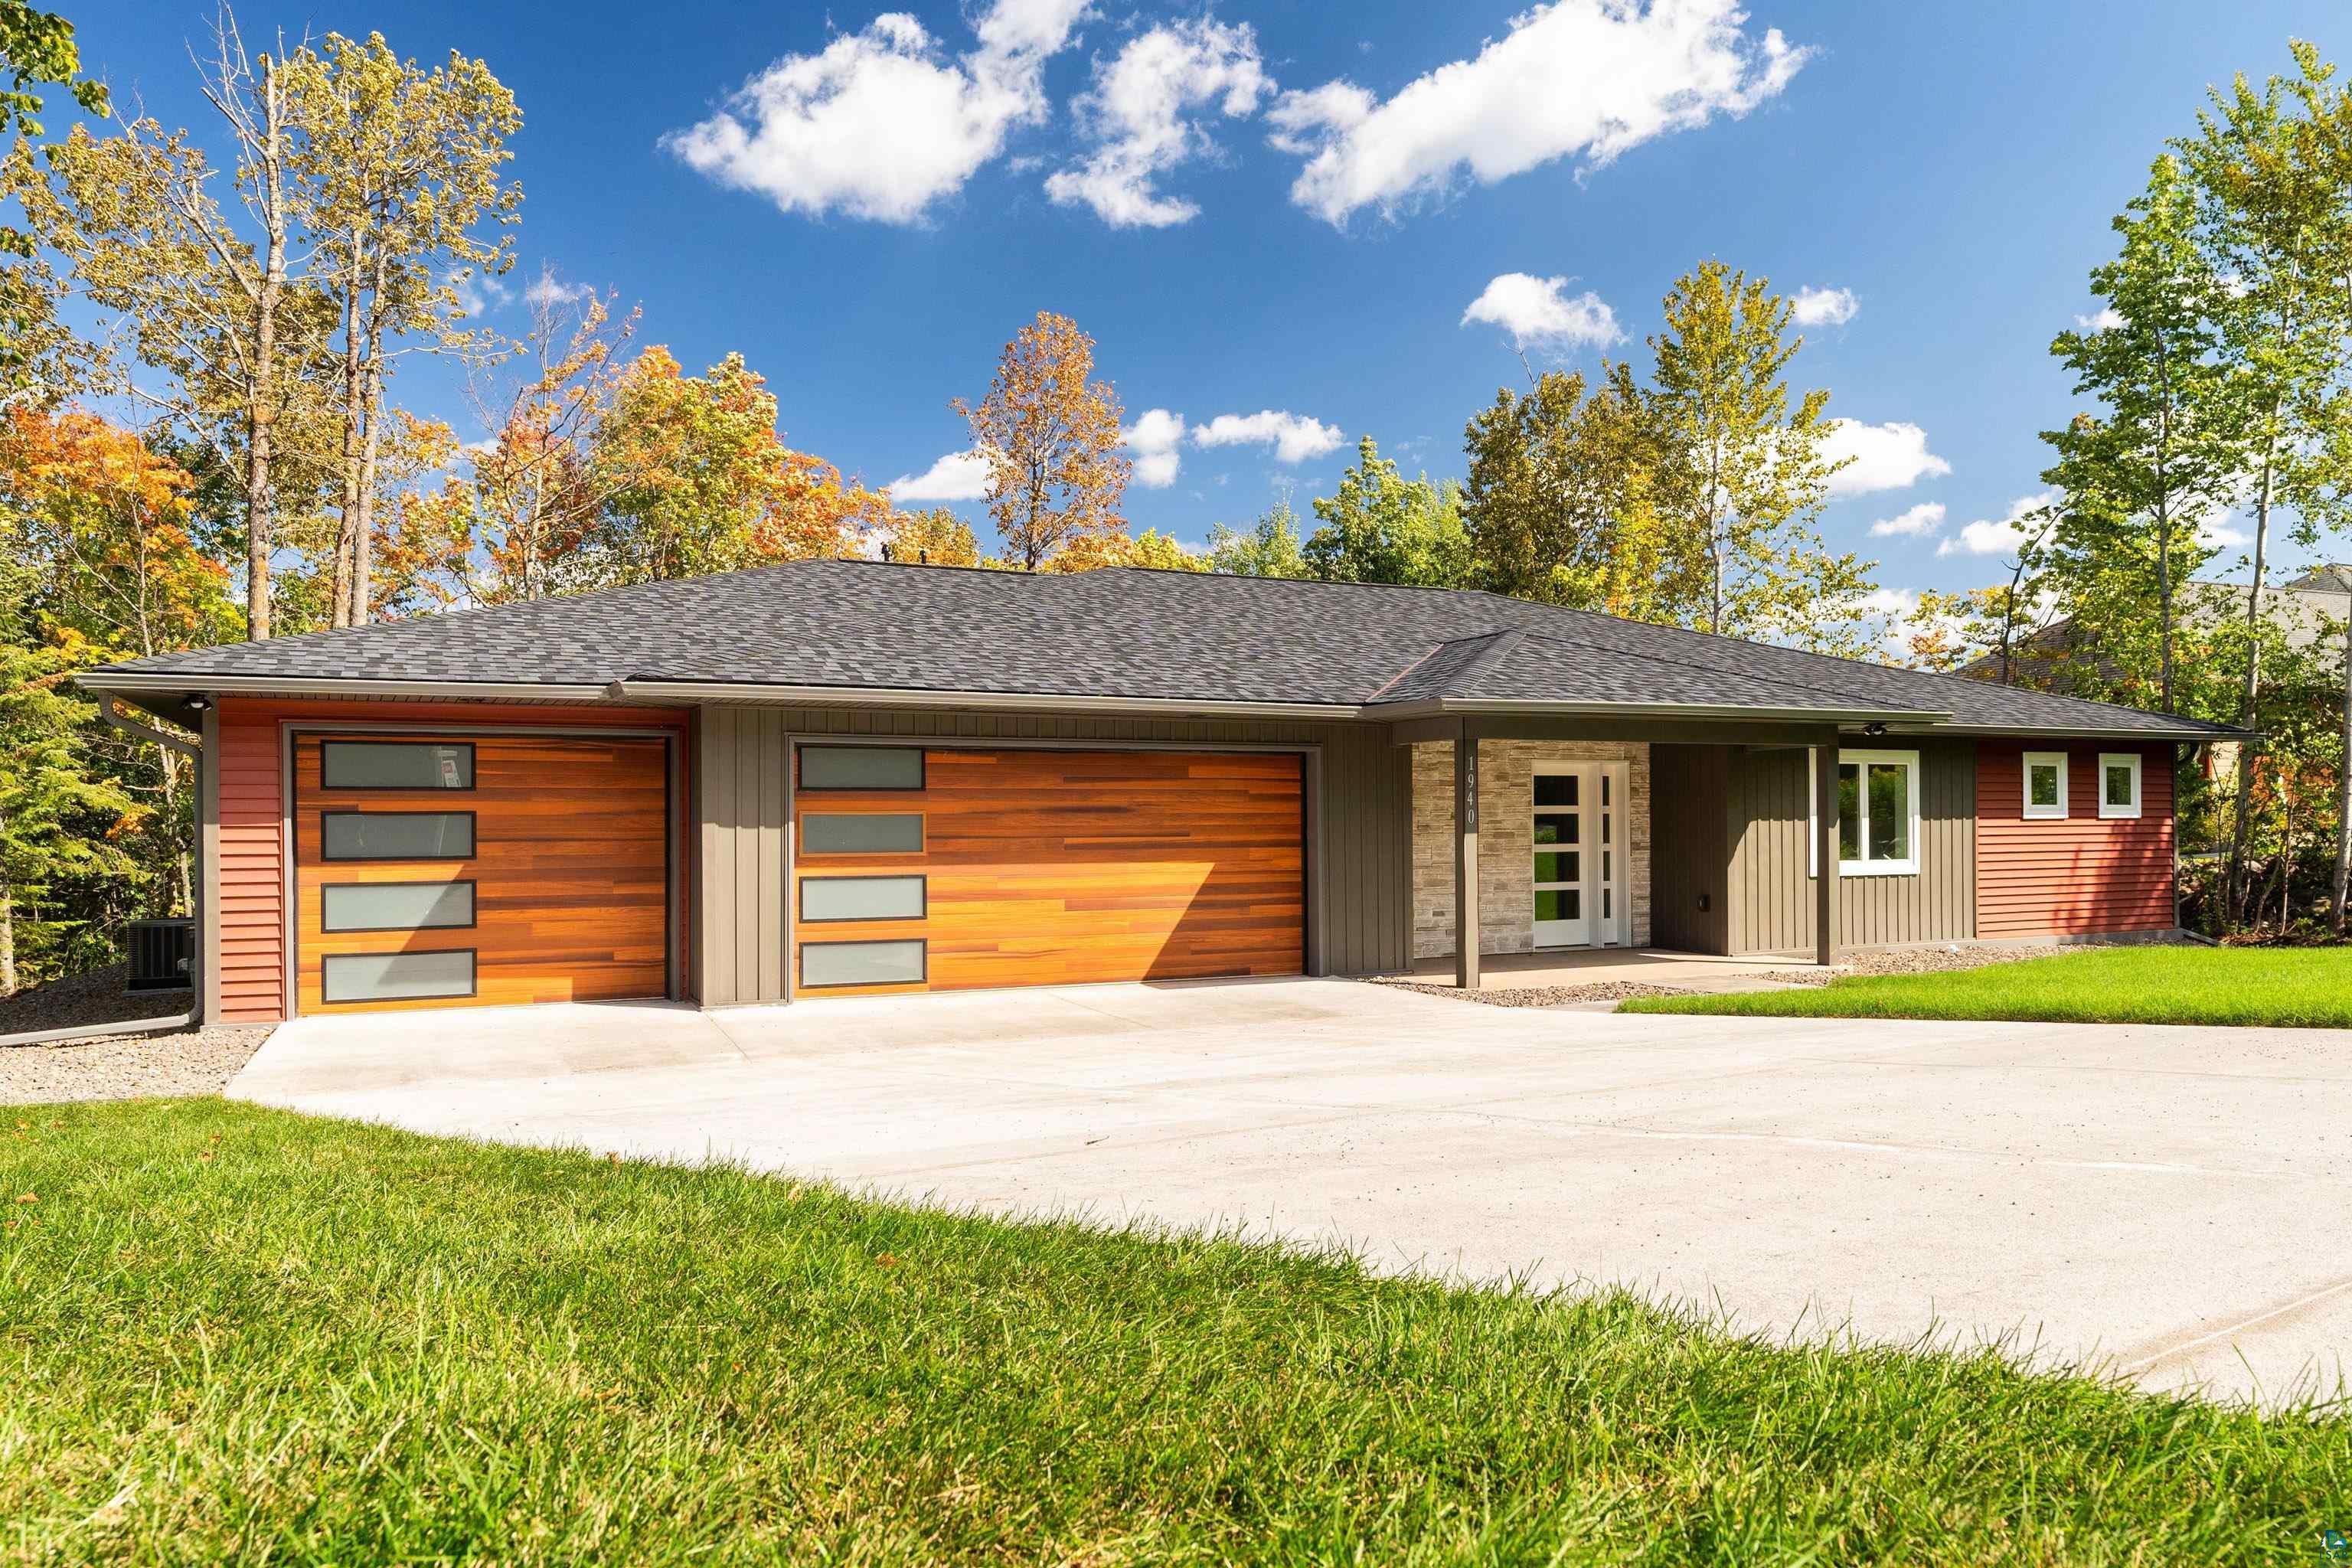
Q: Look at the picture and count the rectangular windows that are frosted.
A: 8